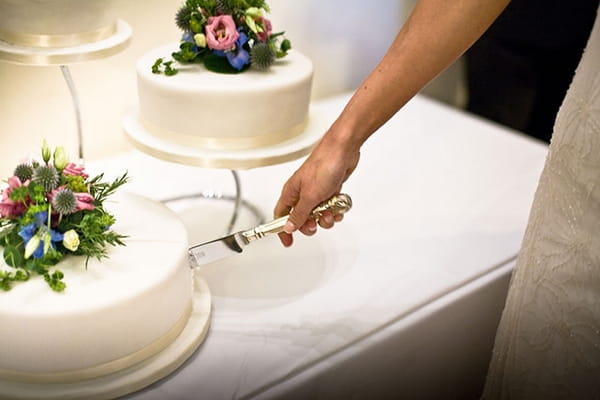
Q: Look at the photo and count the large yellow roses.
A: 0